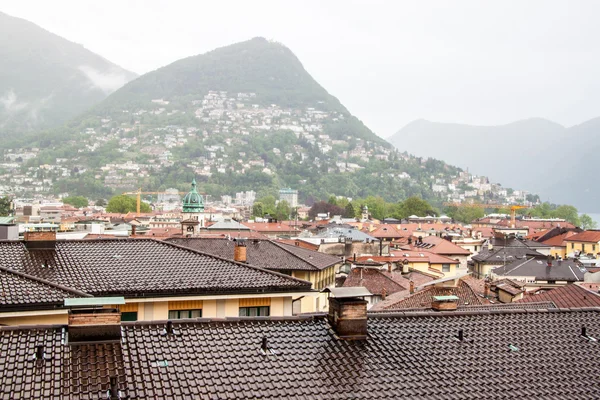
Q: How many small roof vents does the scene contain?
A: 6